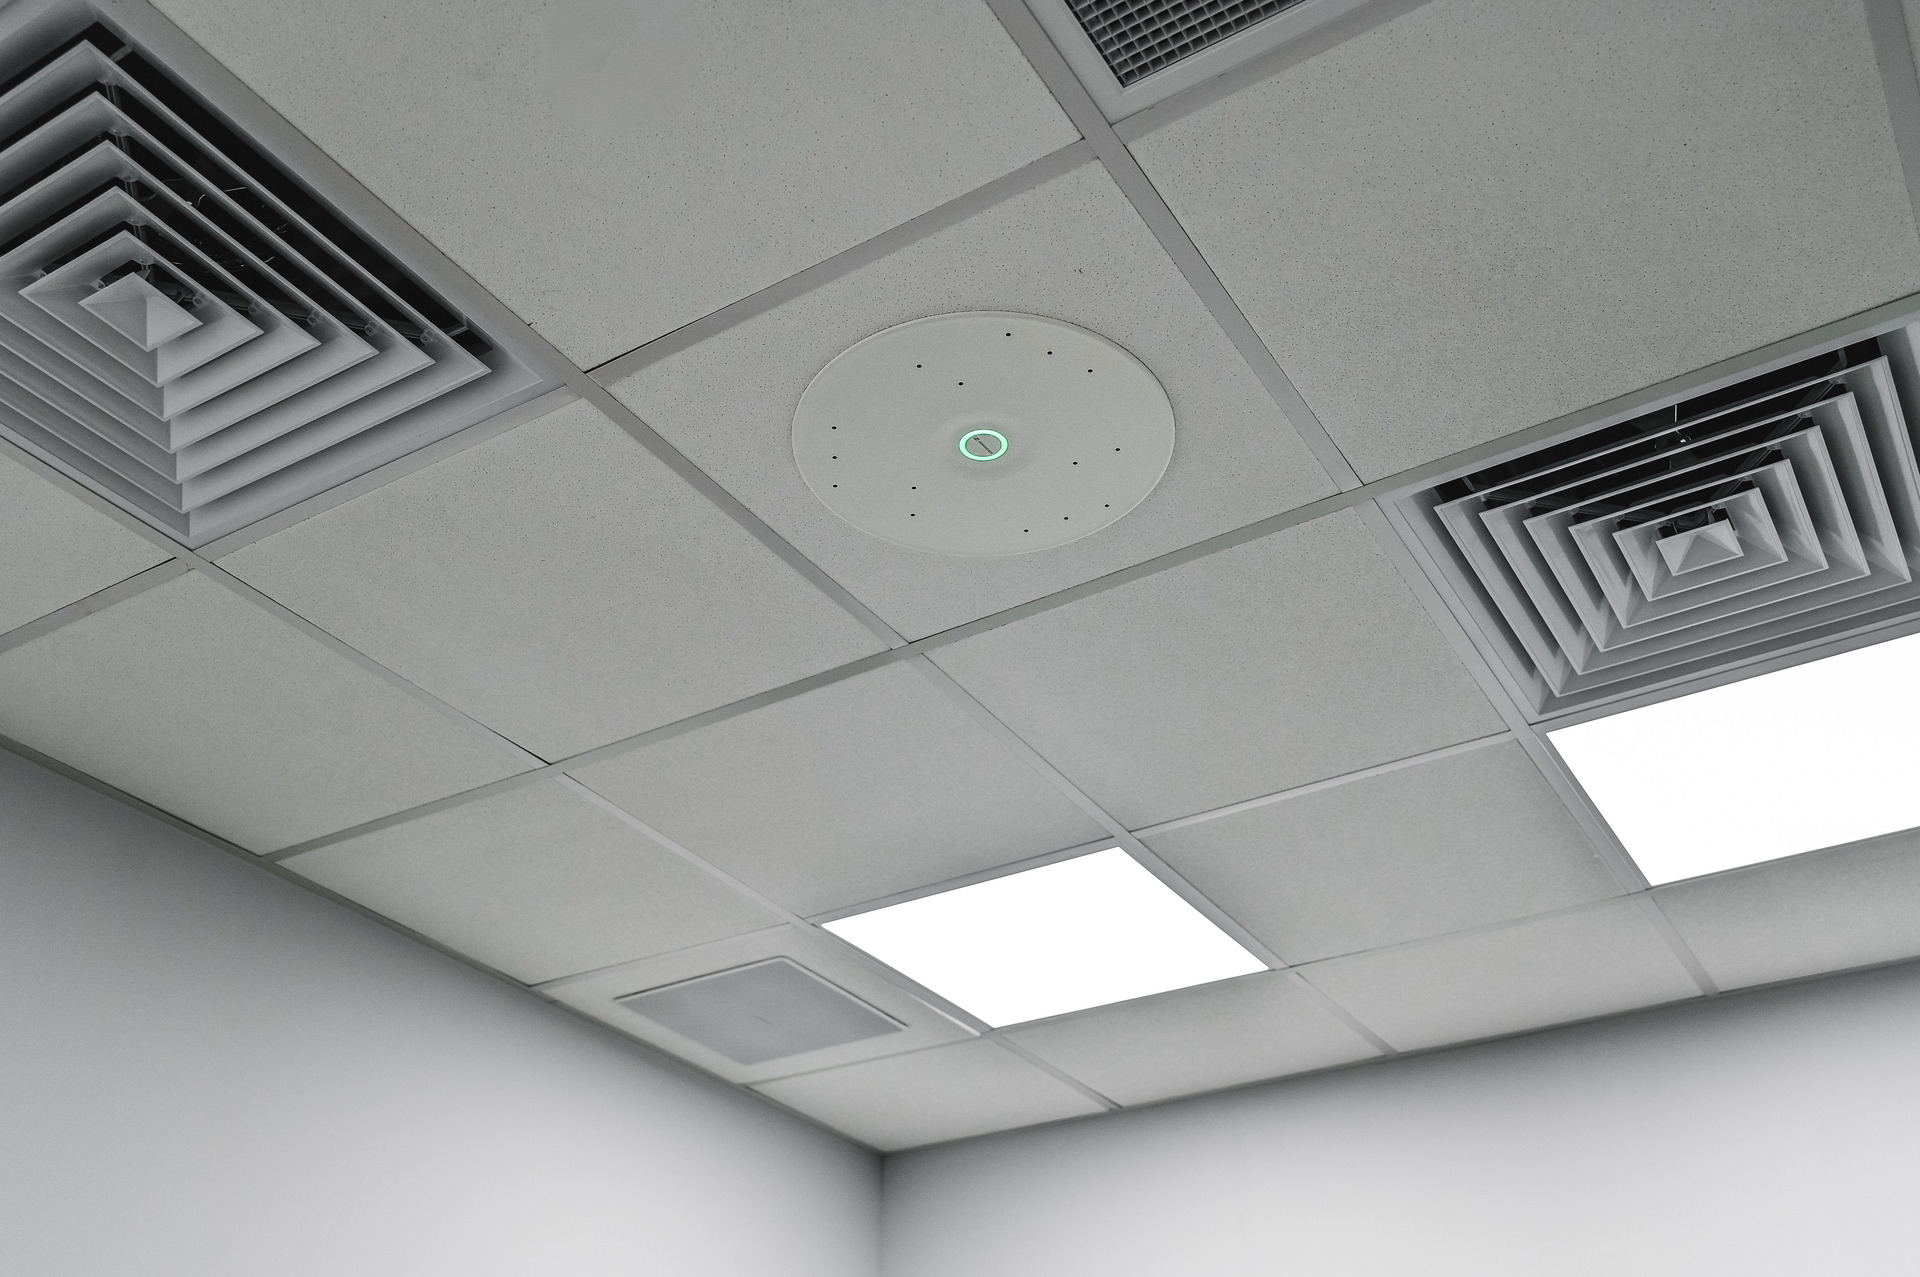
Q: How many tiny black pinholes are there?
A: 15